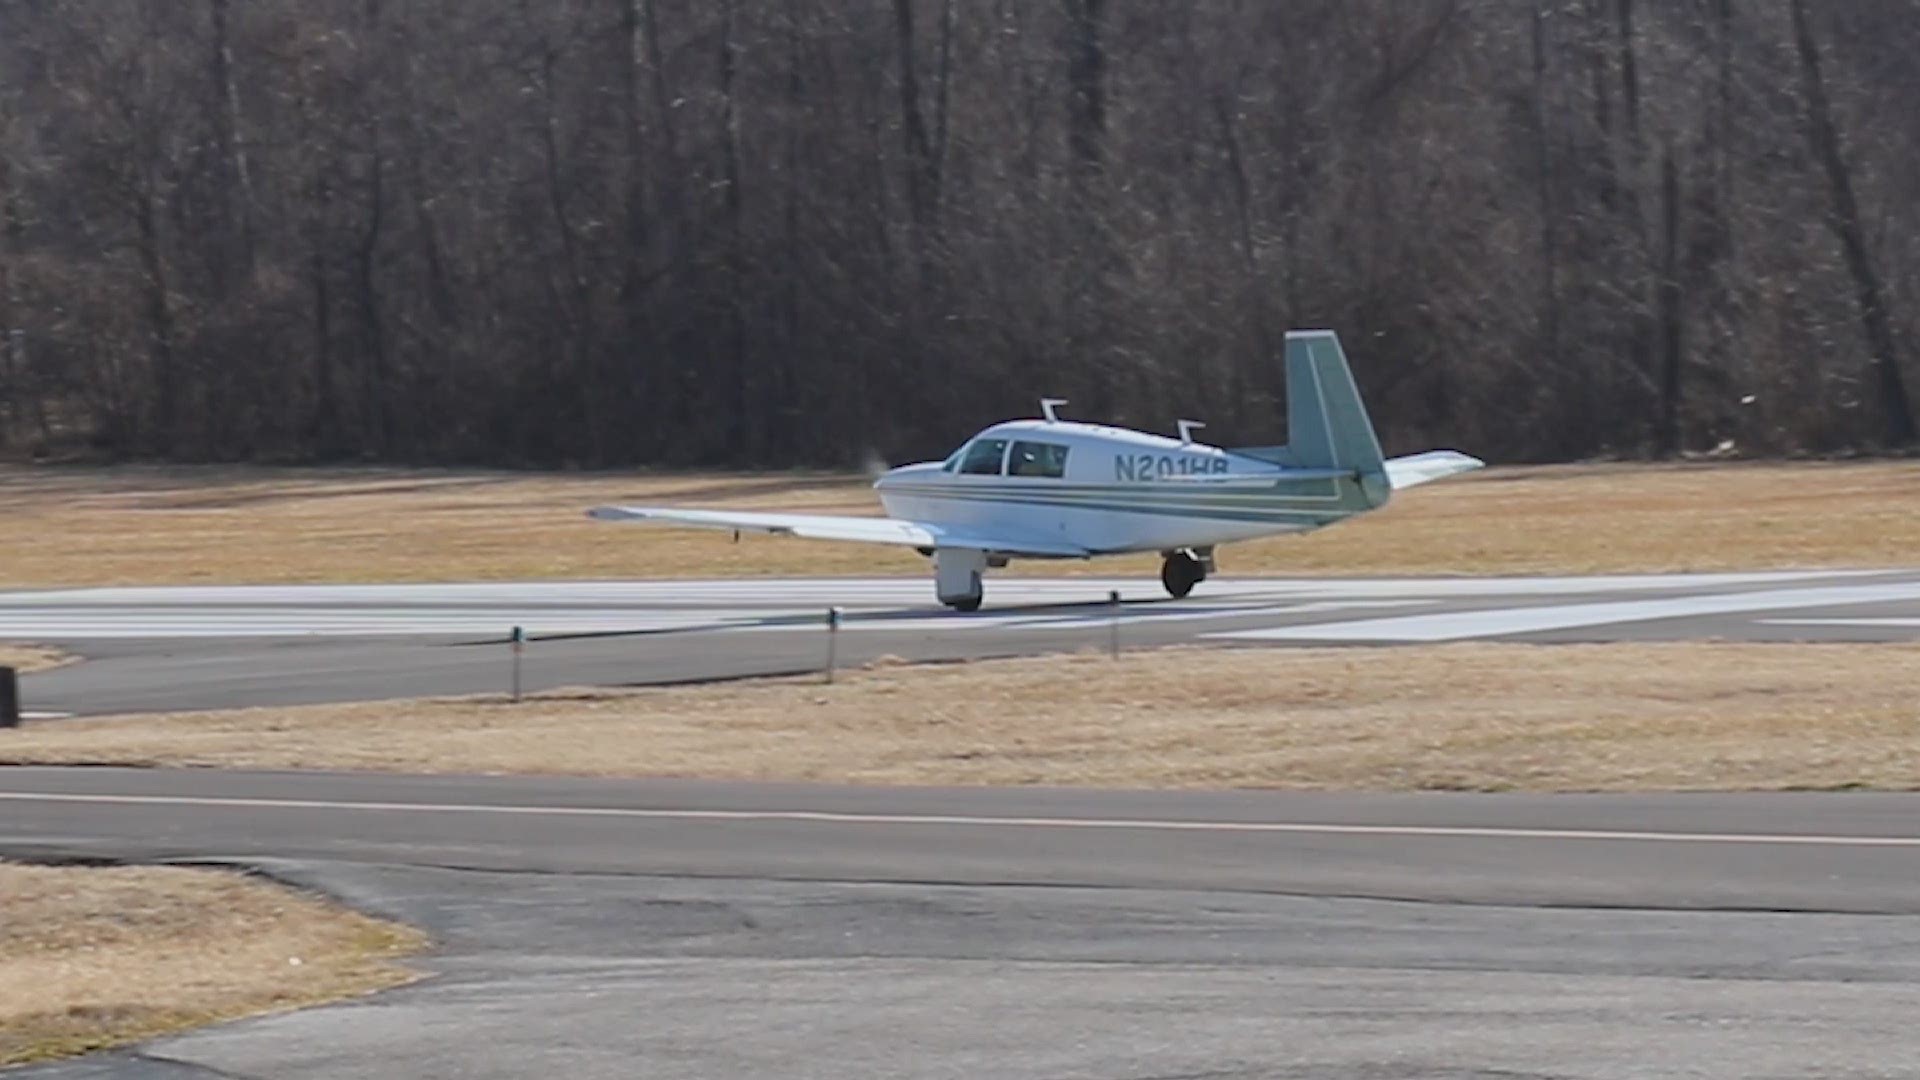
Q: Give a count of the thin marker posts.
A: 3